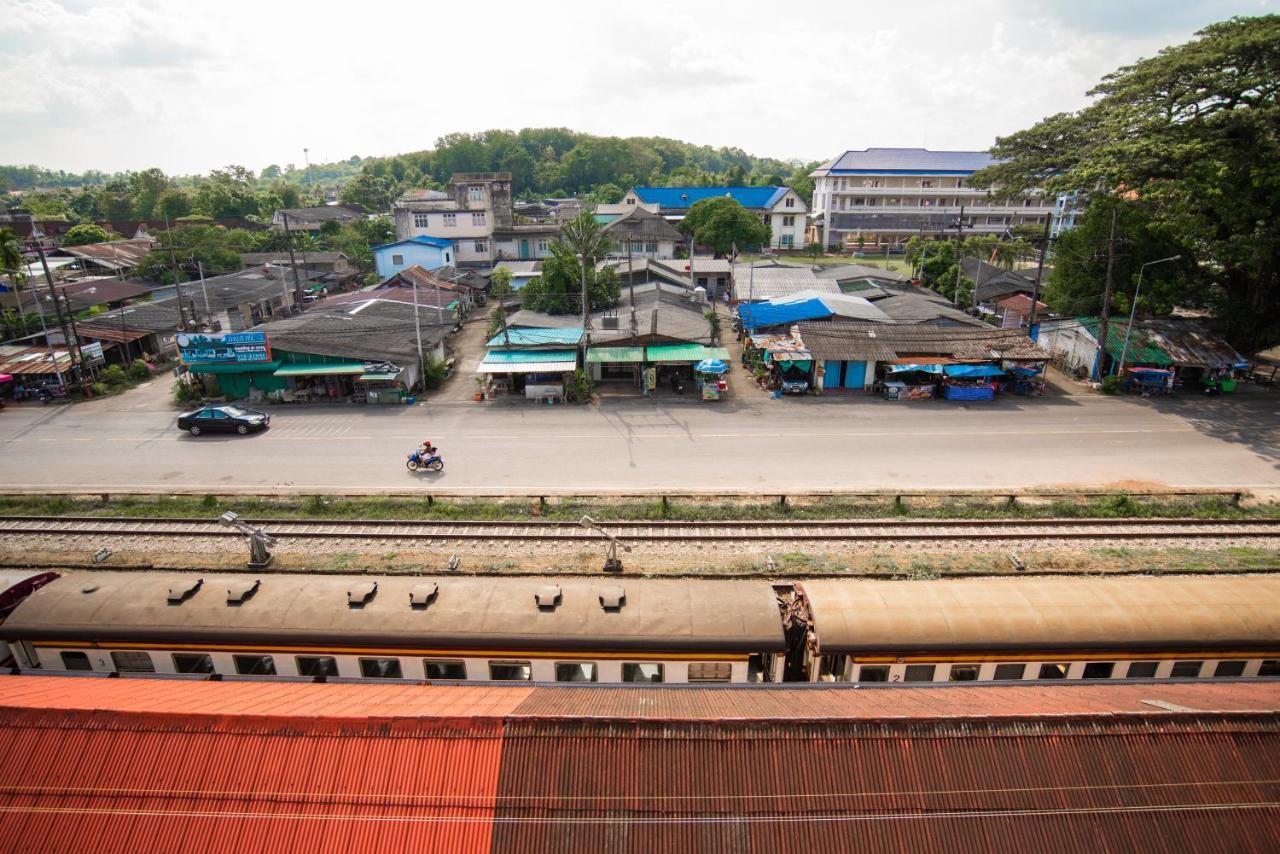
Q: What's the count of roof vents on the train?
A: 6